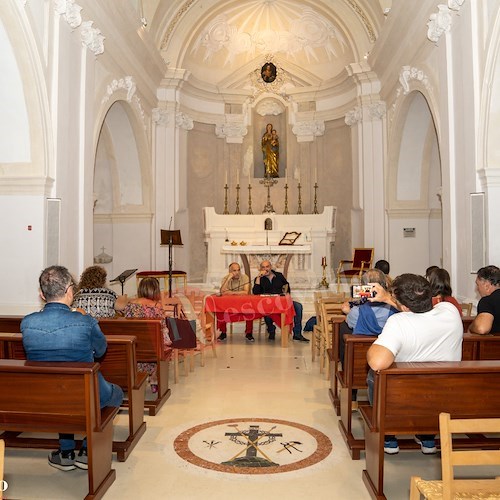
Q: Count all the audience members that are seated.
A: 9